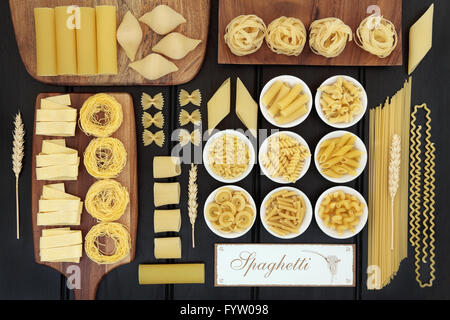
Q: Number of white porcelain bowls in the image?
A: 8